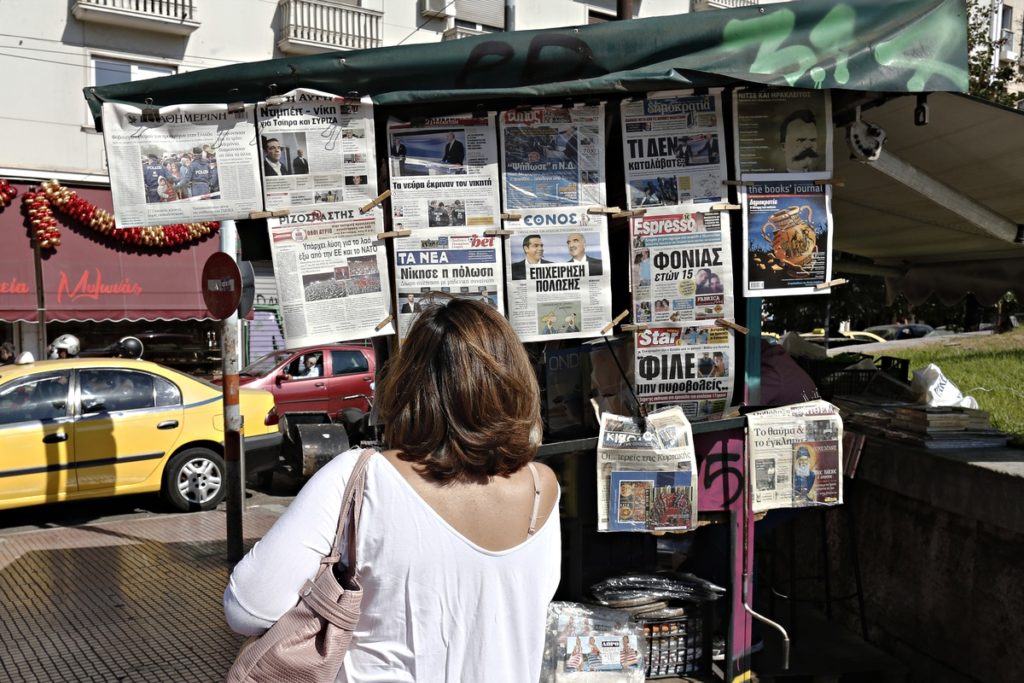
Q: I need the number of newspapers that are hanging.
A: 14